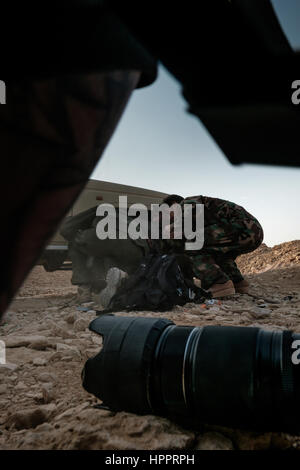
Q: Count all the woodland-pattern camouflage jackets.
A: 1